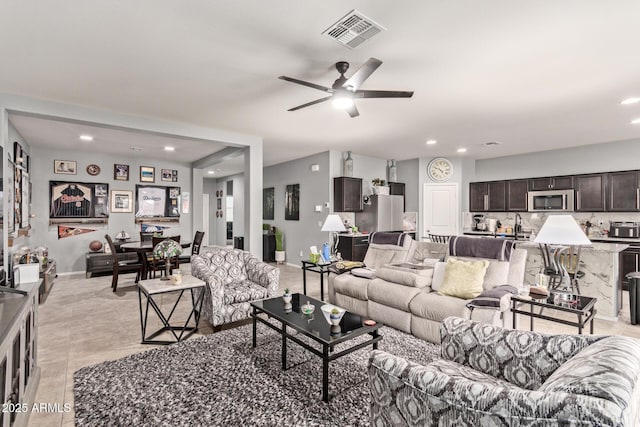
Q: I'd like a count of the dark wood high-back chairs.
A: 4